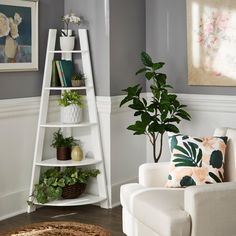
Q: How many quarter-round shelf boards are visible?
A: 5